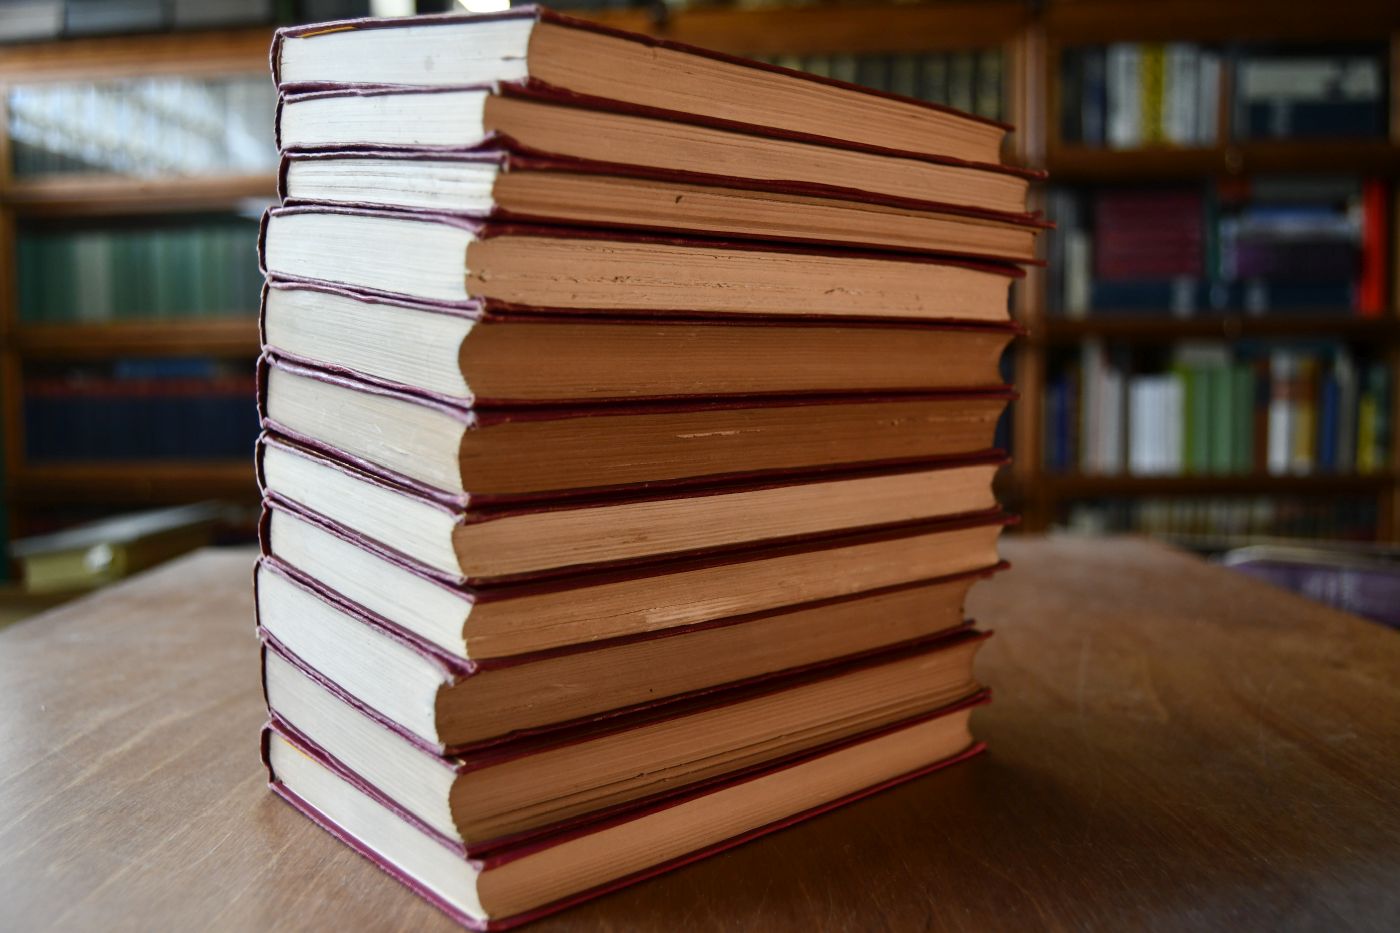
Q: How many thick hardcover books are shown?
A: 11